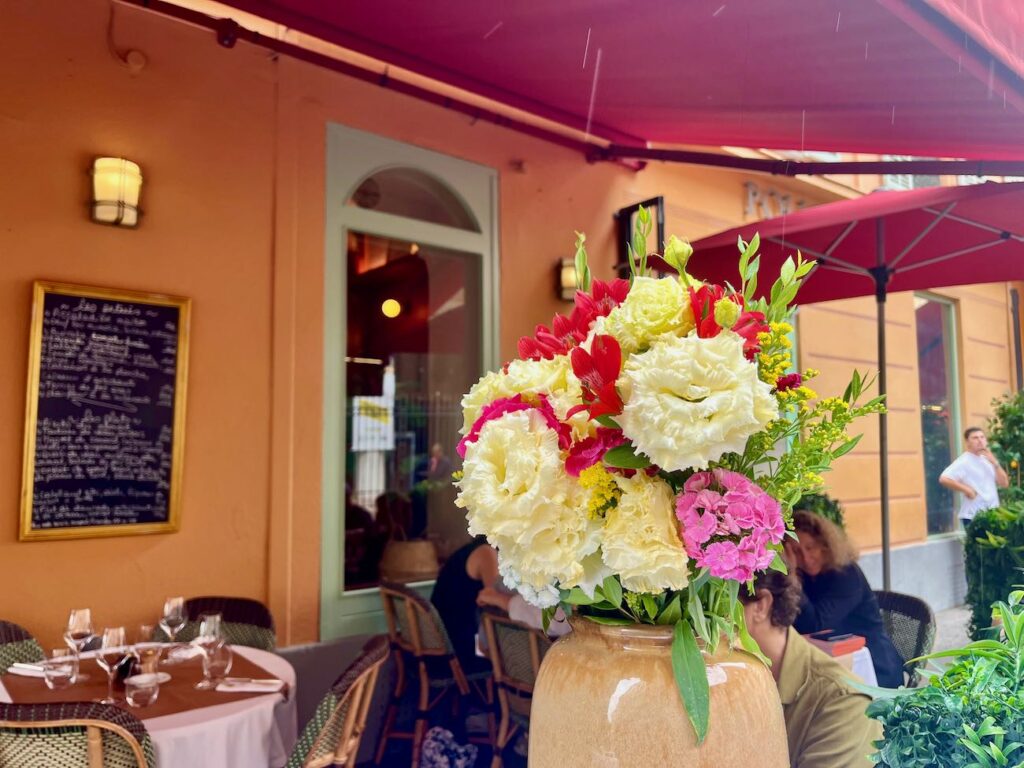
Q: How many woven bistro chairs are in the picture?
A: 7